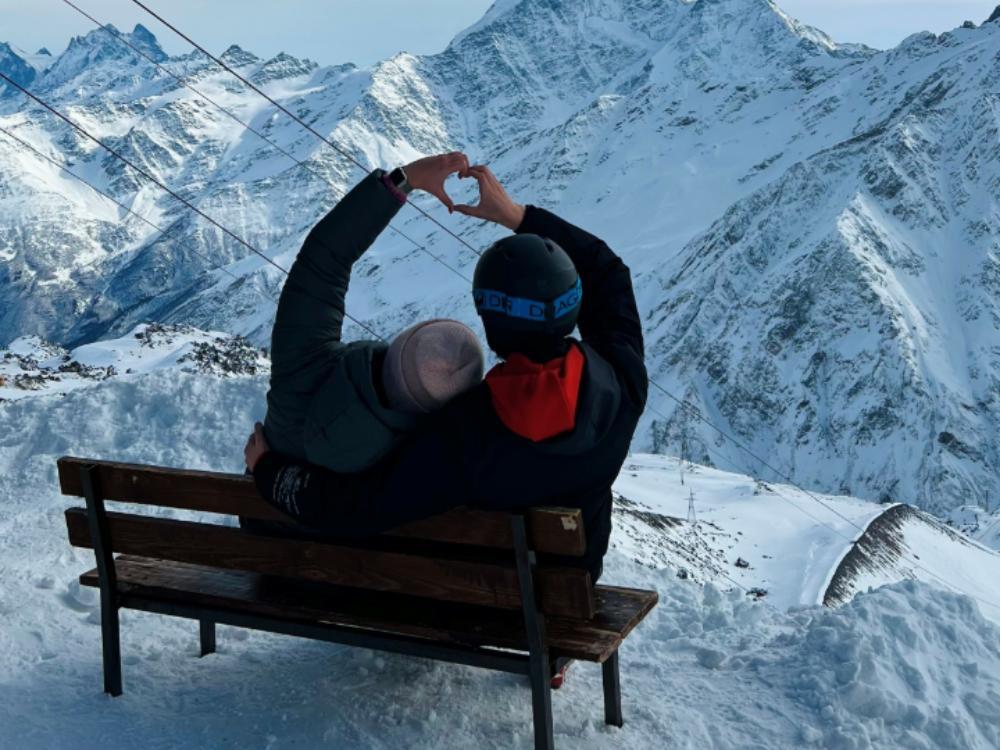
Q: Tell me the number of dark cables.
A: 4